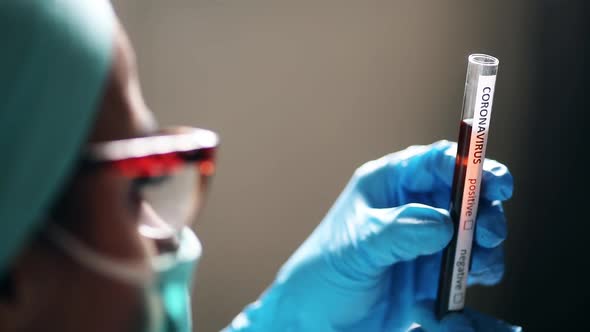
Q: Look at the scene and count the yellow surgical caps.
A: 0